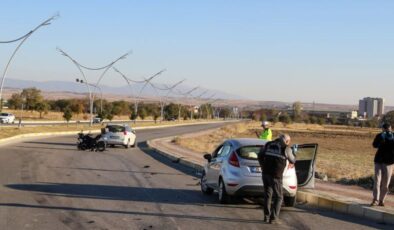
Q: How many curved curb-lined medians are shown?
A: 1